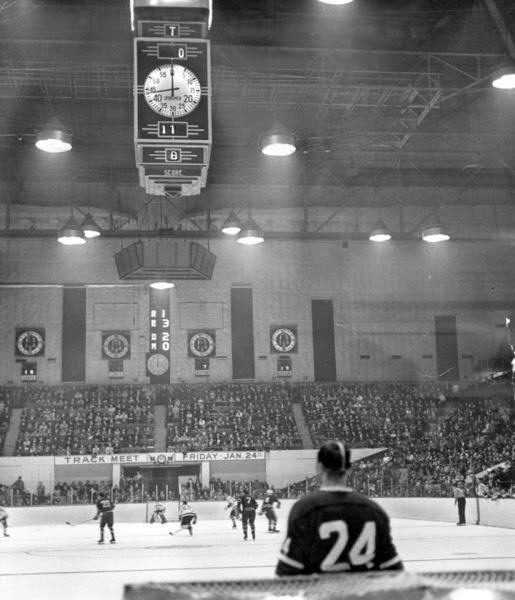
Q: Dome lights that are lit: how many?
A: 11